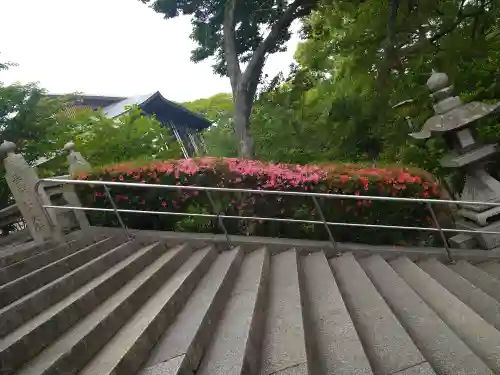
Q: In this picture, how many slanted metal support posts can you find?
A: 4